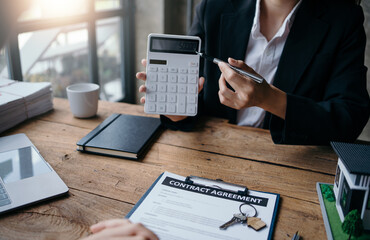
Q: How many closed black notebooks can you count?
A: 1